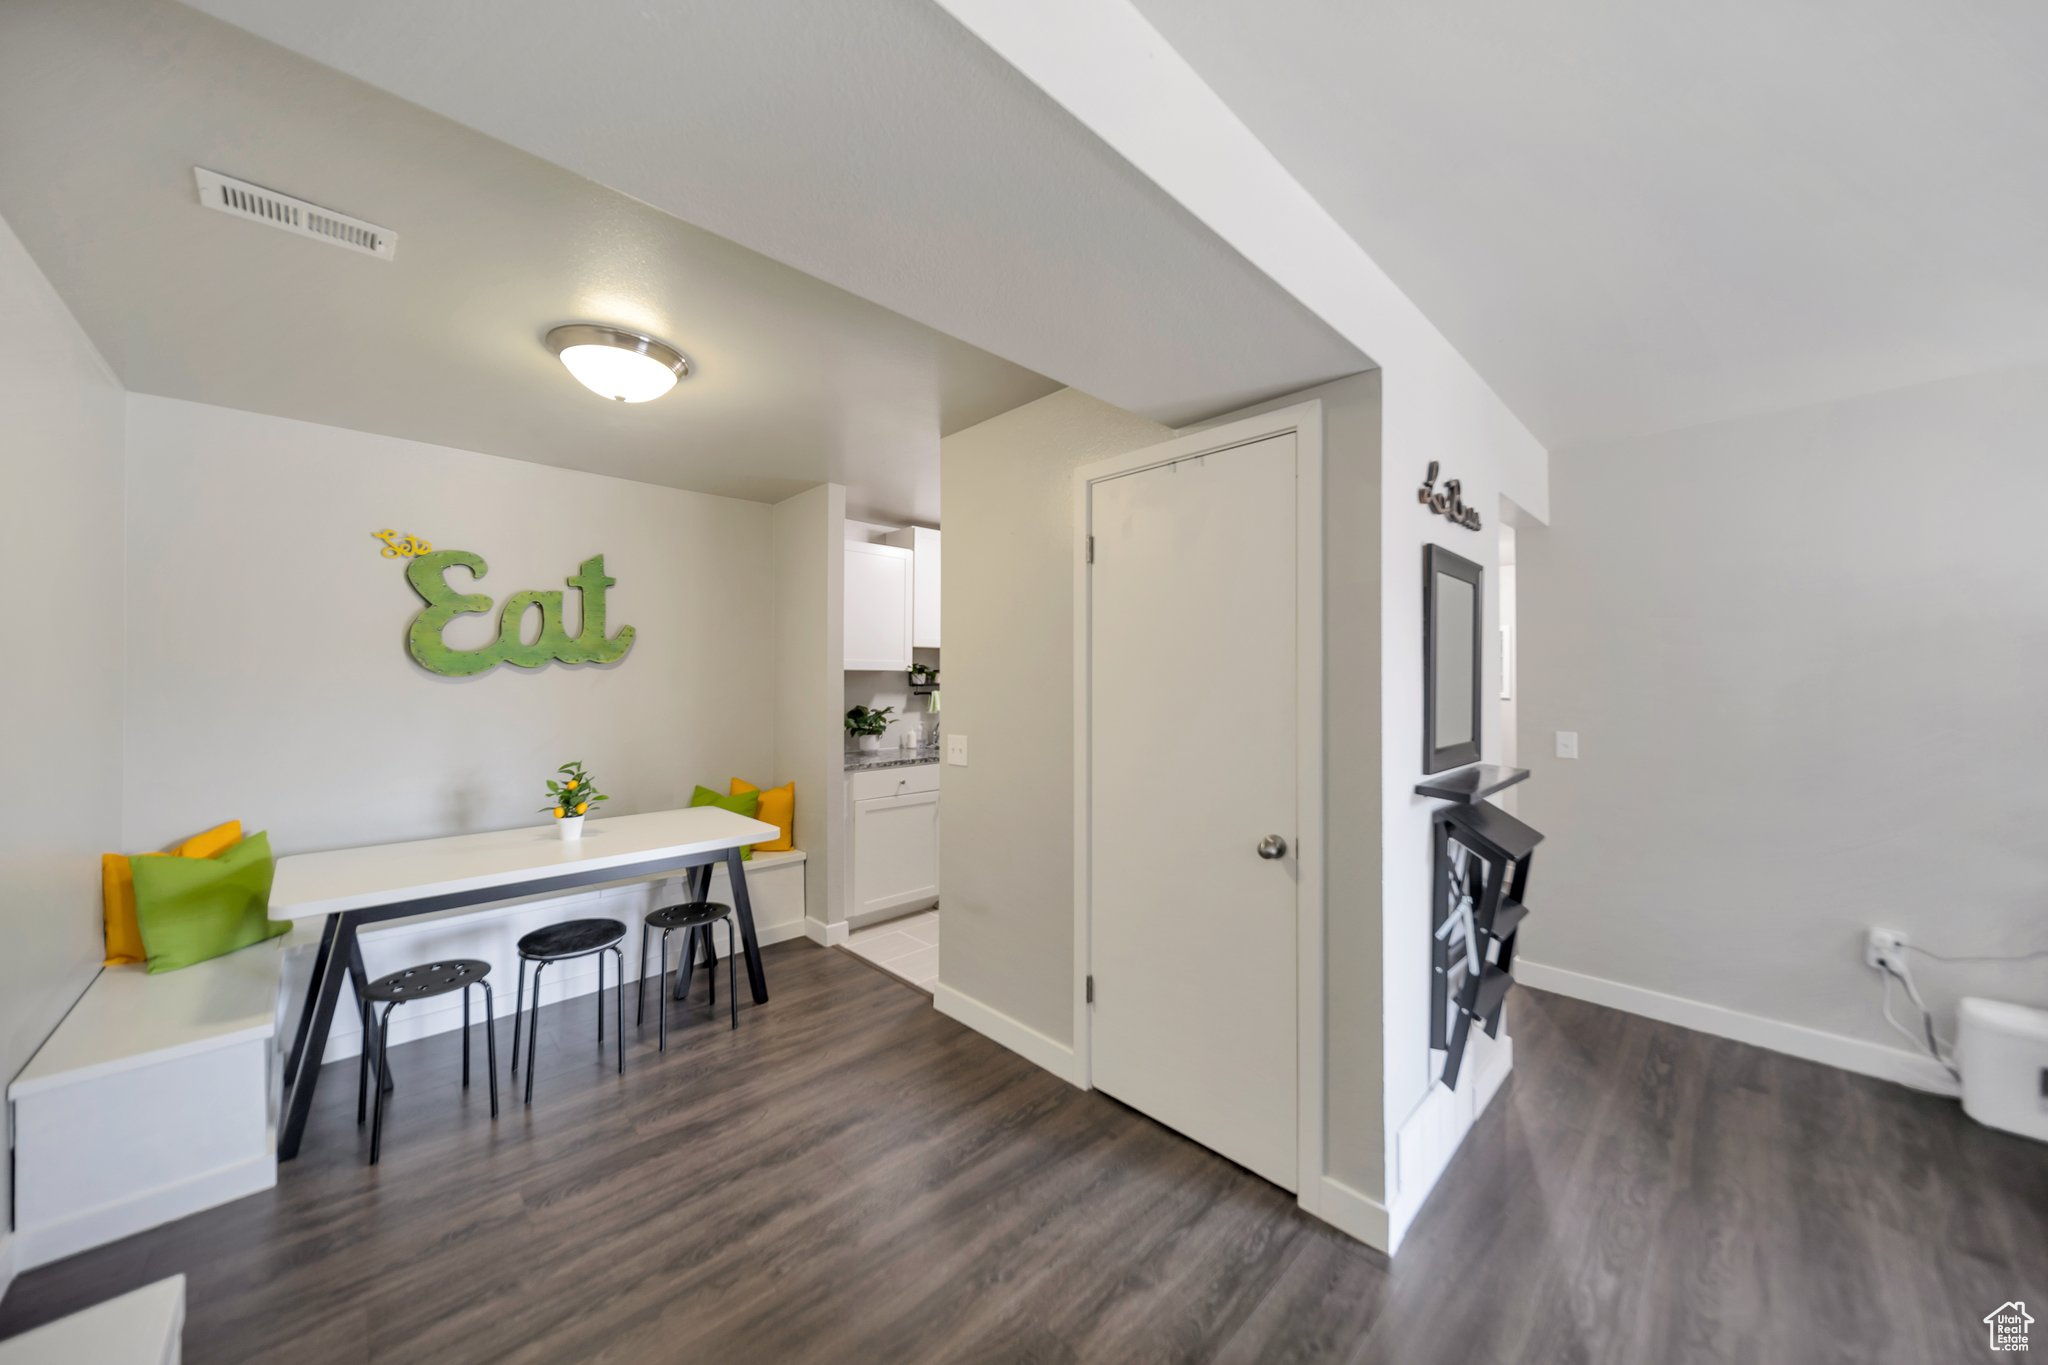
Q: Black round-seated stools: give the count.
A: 3